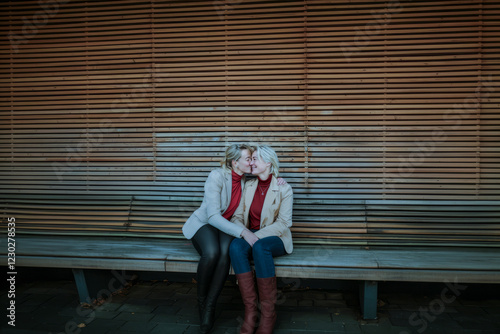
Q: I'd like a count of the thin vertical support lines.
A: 7